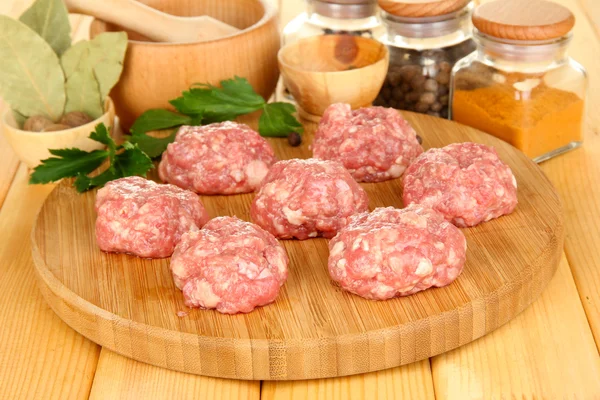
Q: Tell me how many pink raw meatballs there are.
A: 7